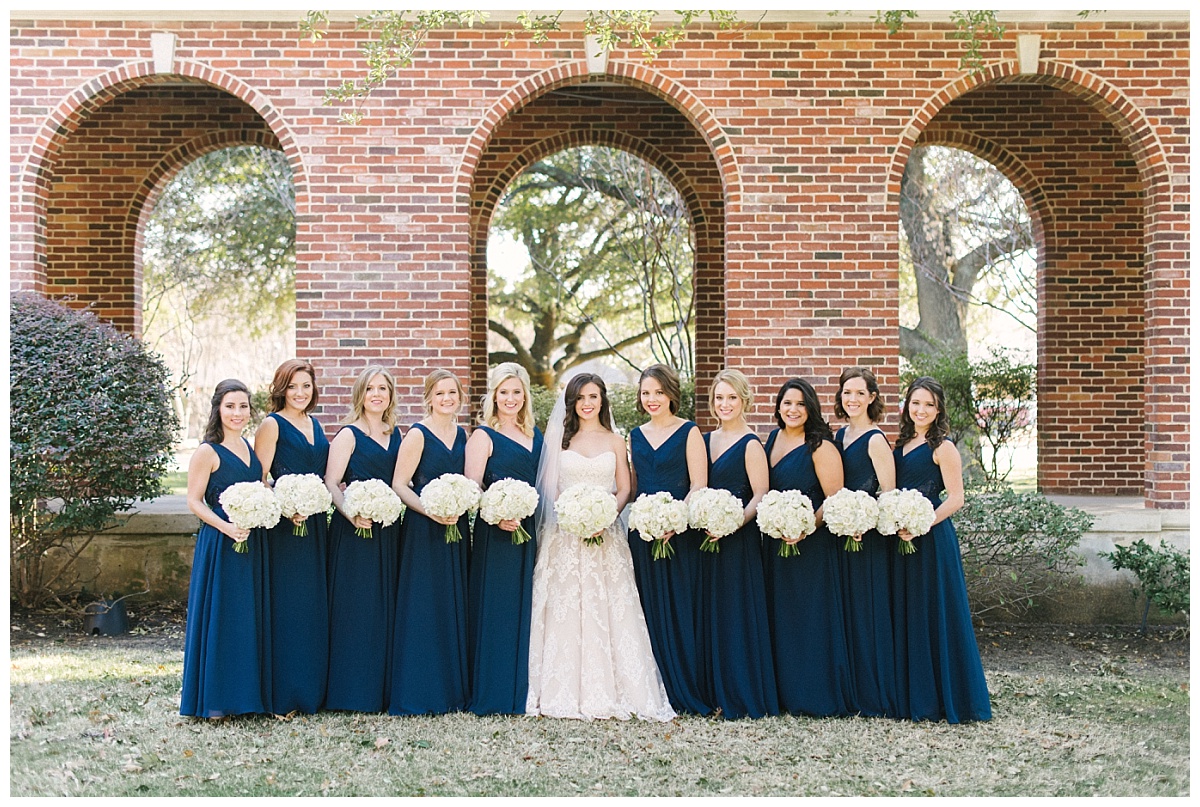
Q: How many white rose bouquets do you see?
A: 11